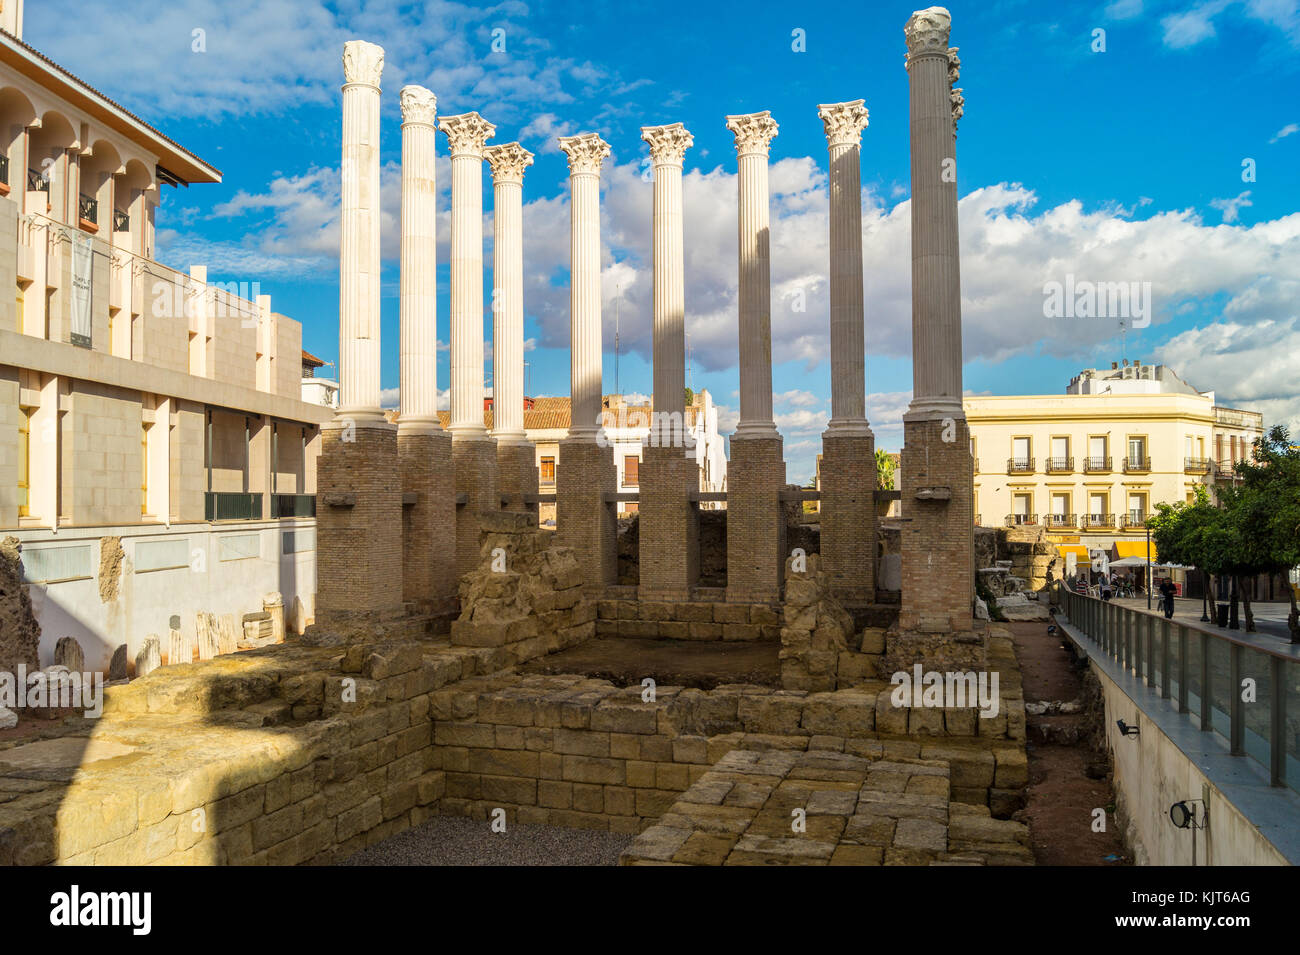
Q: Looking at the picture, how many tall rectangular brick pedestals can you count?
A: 9